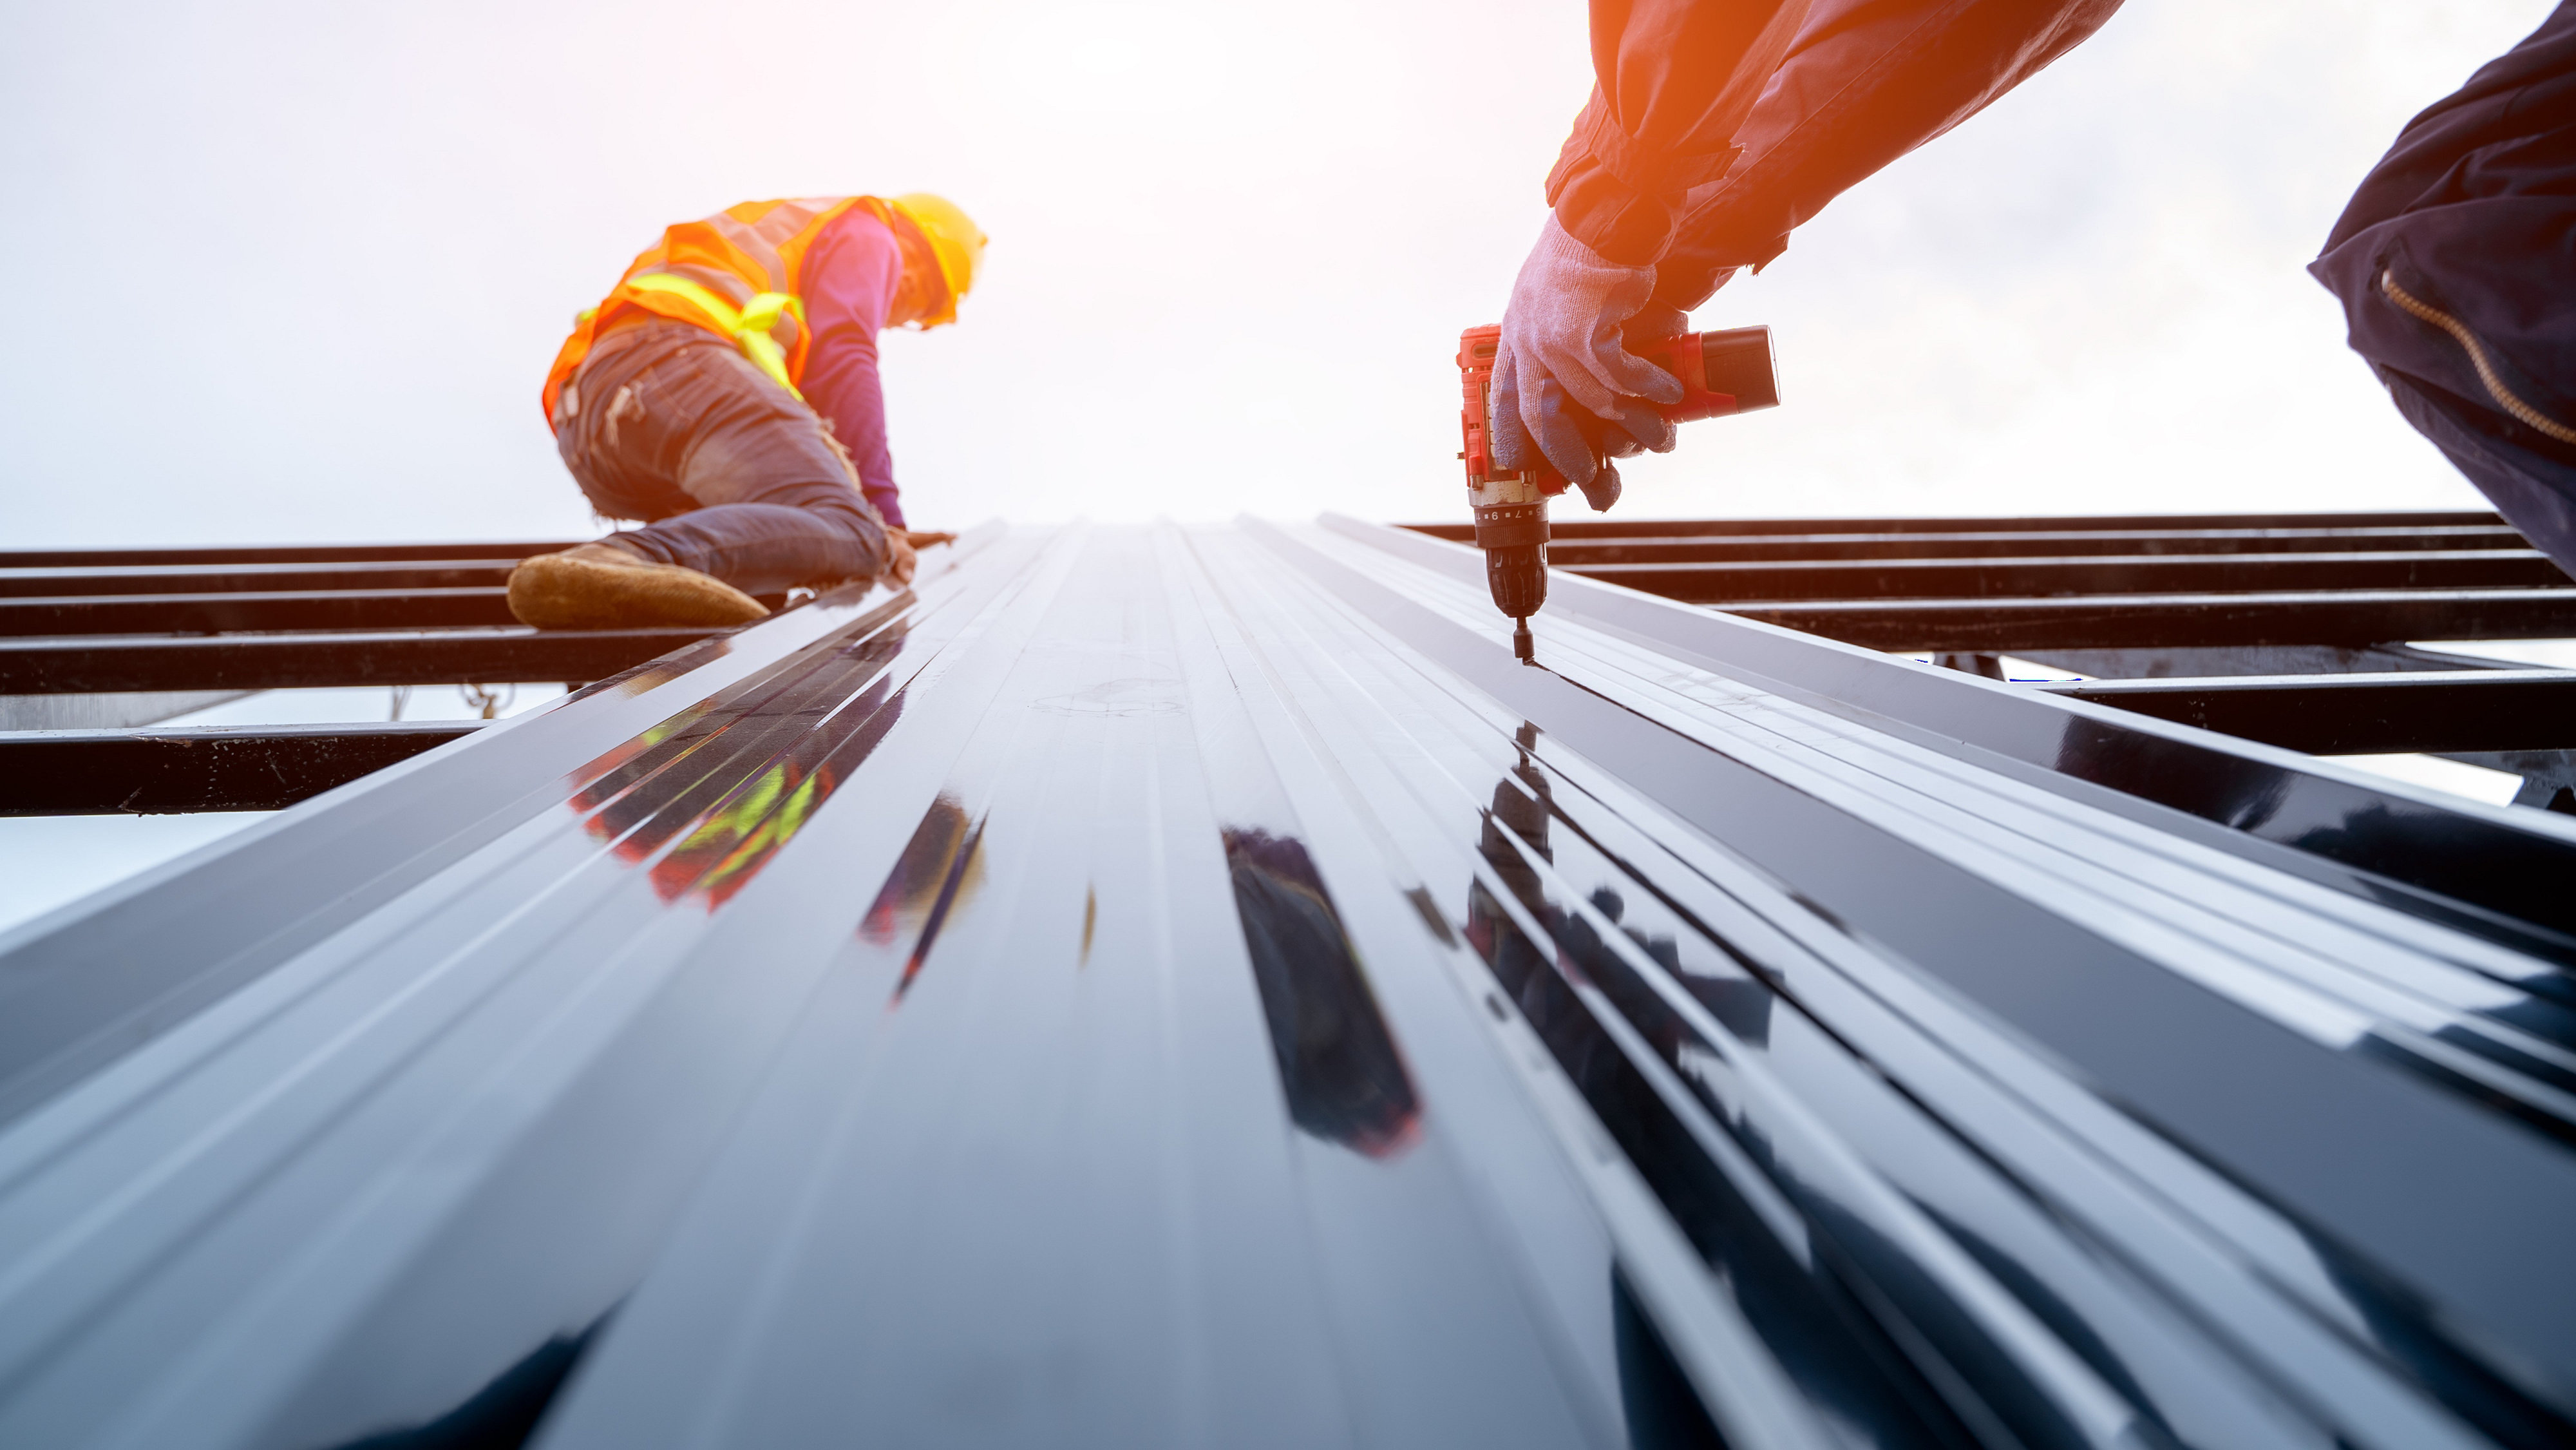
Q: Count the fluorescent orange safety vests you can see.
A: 1